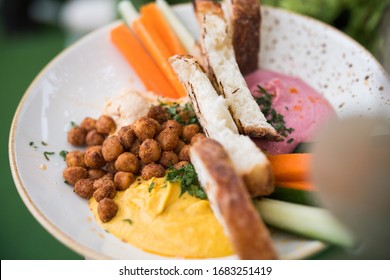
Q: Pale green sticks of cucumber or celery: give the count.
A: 3